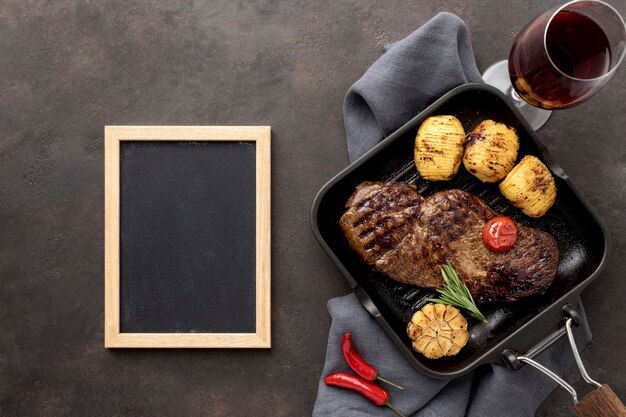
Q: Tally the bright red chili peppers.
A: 2